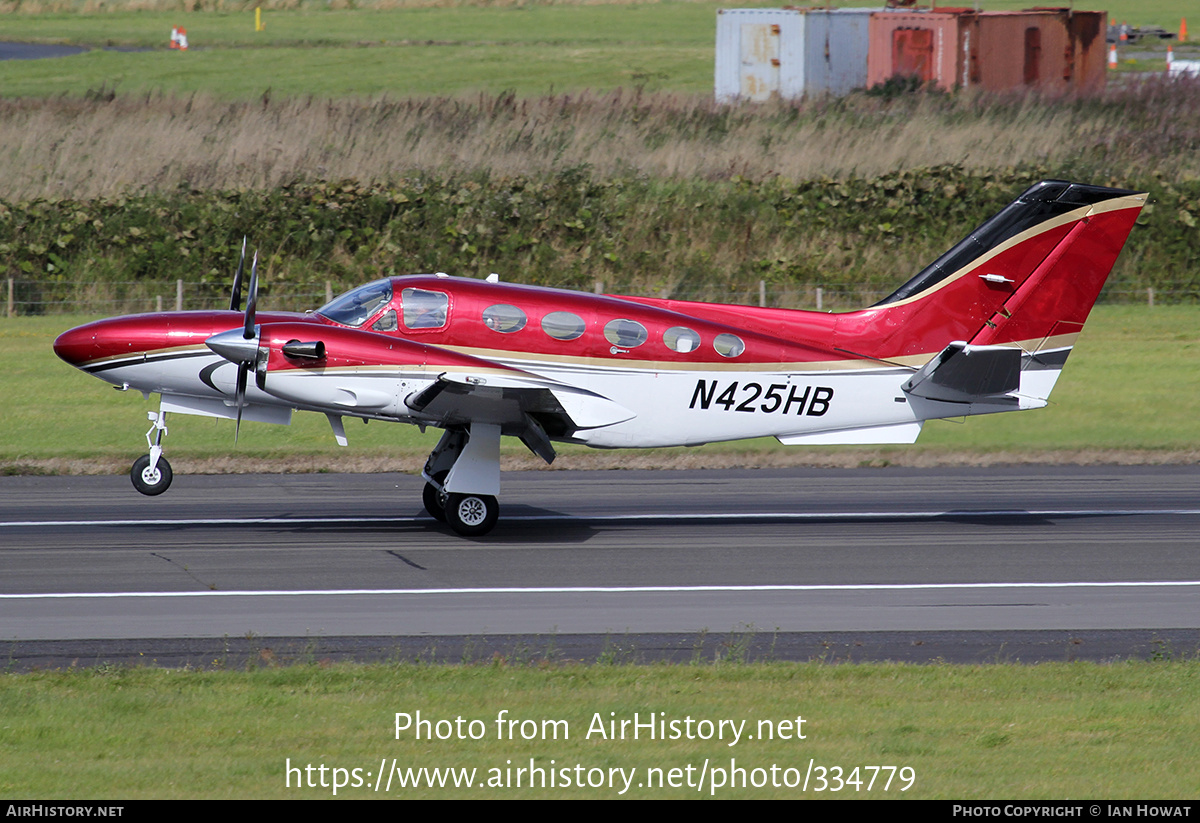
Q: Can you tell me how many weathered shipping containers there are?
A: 2